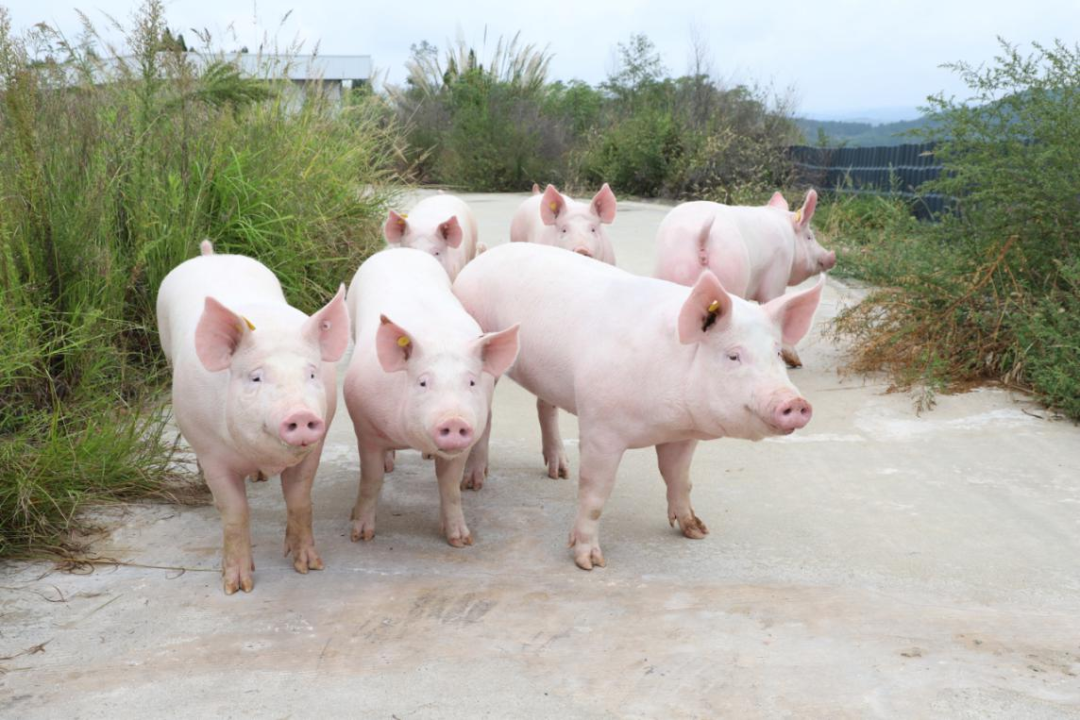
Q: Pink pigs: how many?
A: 6